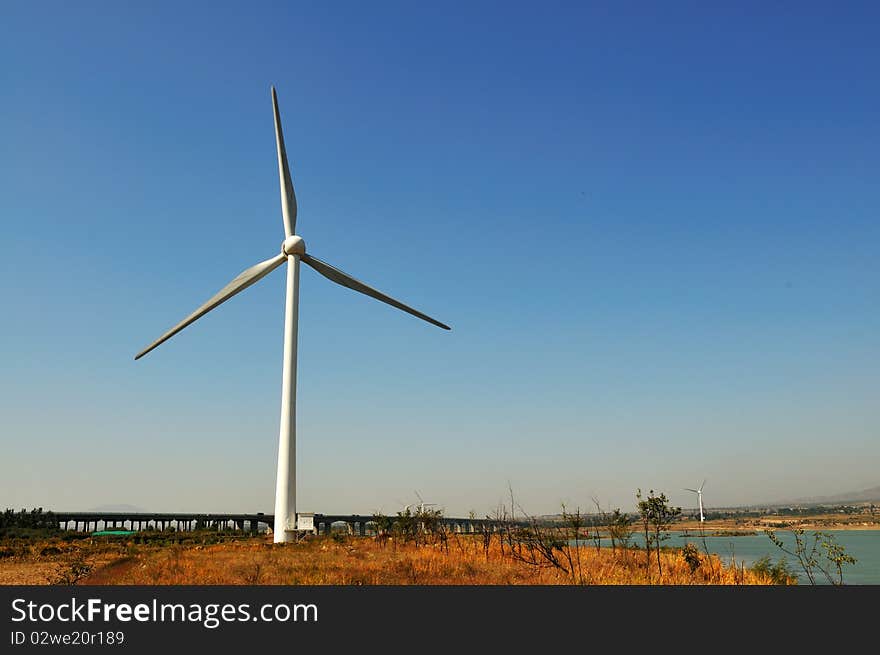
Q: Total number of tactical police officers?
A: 0